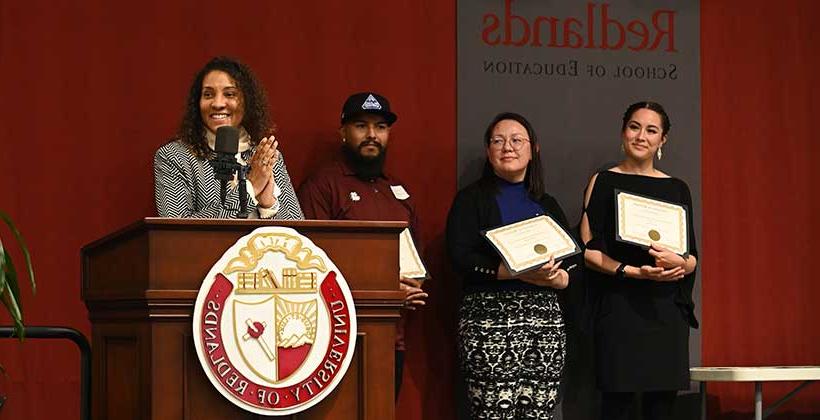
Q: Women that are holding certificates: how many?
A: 2